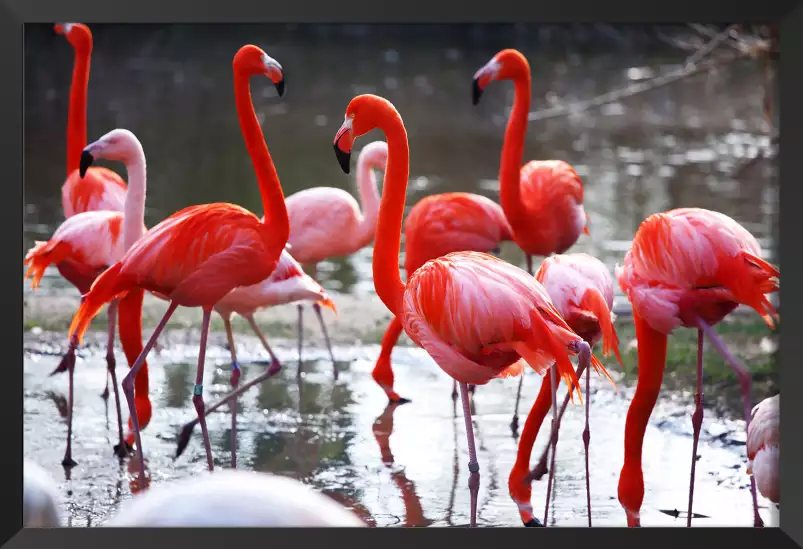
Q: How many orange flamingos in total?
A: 8